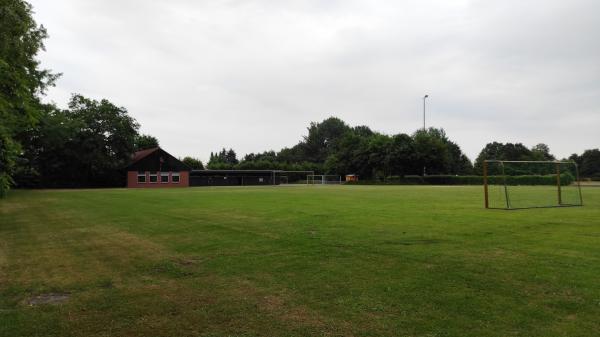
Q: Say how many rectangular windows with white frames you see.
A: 4